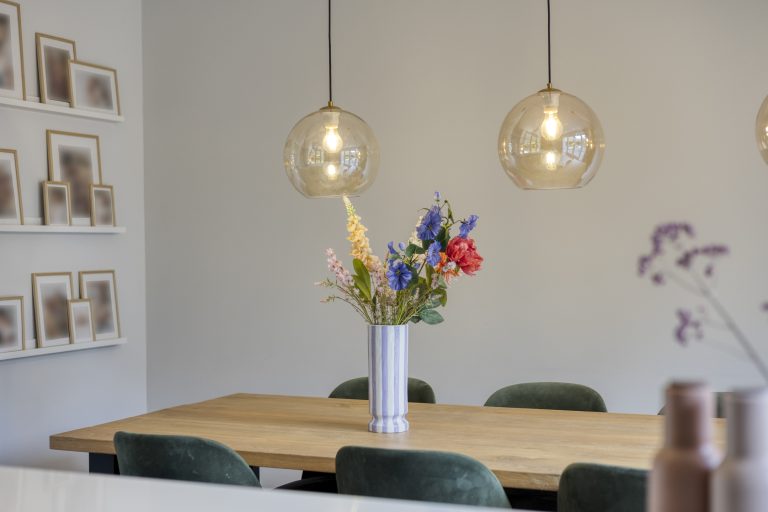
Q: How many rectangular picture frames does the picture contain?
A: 11